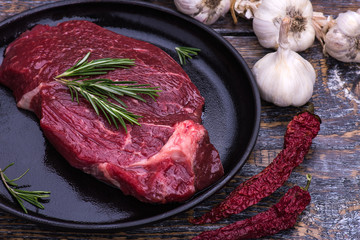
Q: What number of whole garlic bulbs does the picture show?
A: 4